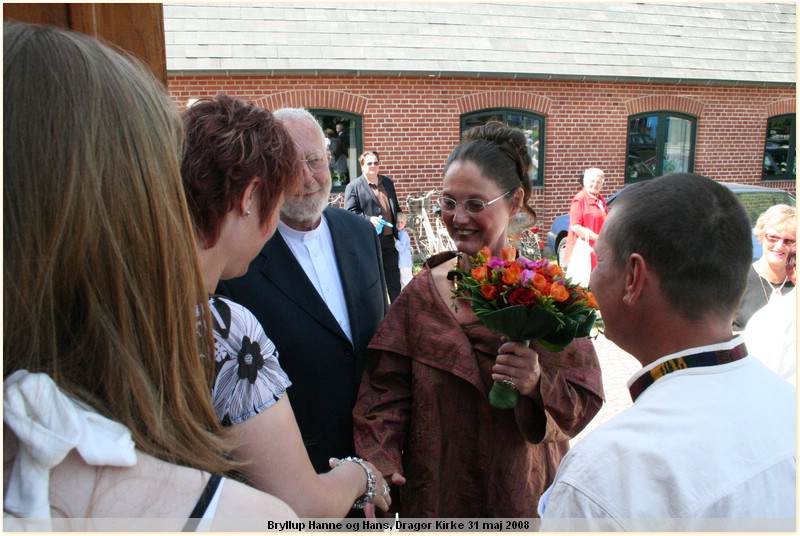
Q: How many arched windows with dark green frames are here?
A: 4